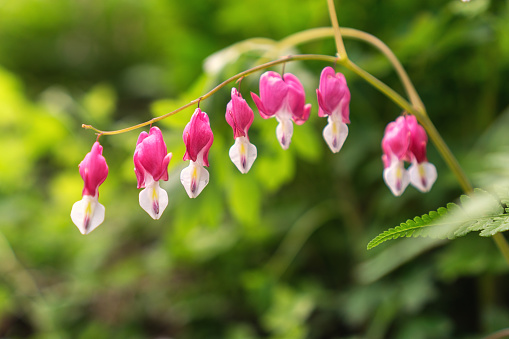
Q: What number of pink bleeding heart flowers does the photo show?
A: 8